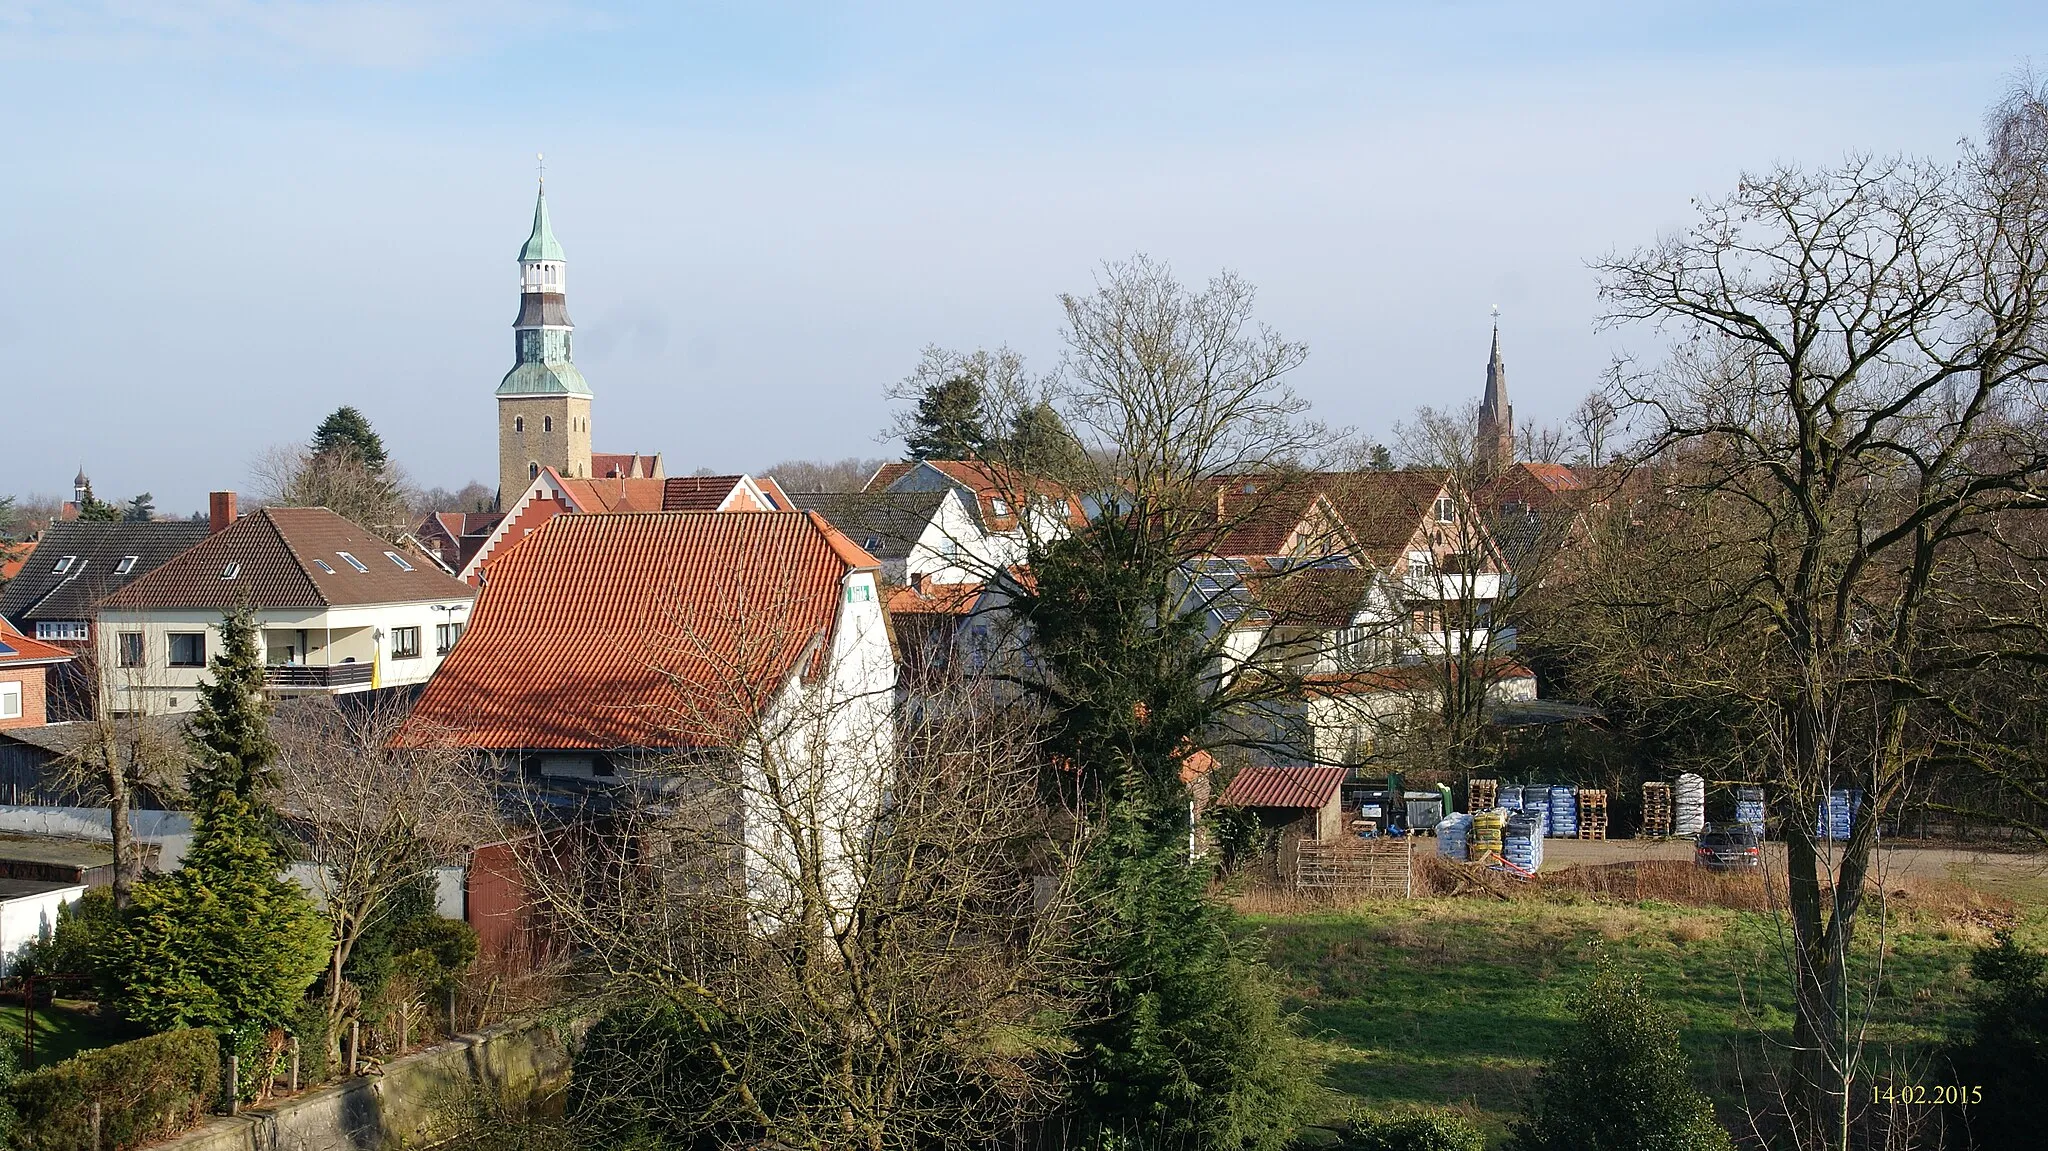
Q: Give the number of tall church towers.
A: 2